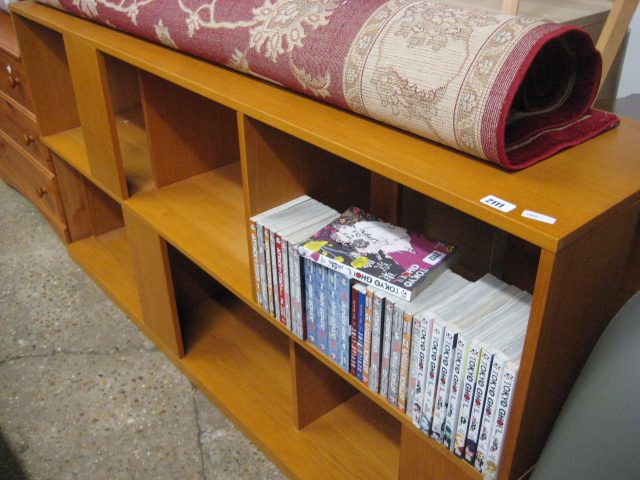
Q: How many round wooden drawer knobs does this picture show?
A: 3